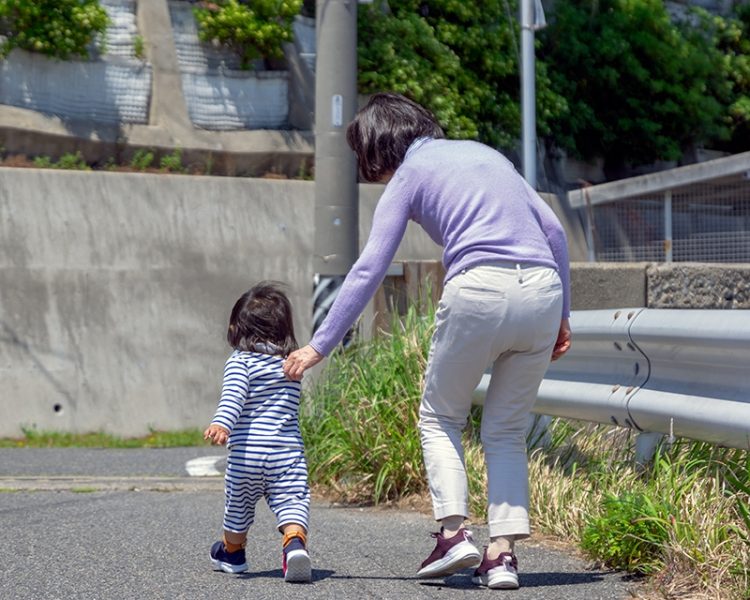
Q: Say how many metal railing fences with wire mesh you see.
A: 1